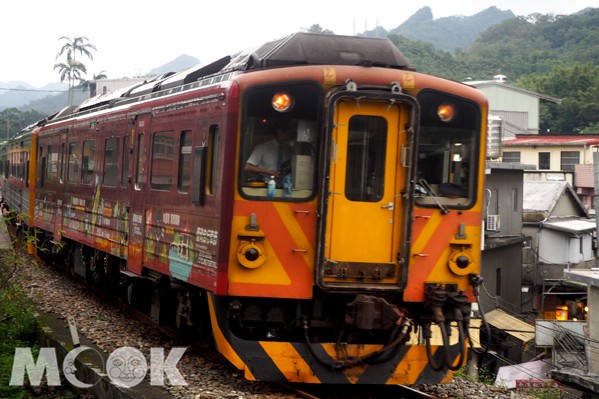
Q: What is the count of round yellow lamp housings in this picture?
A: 2